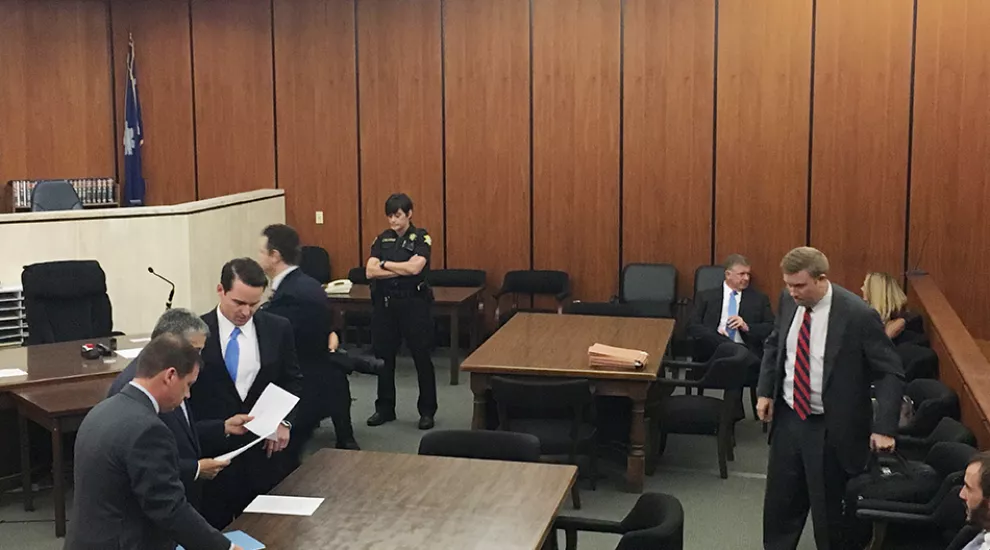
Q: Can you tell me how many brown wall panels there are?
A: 11